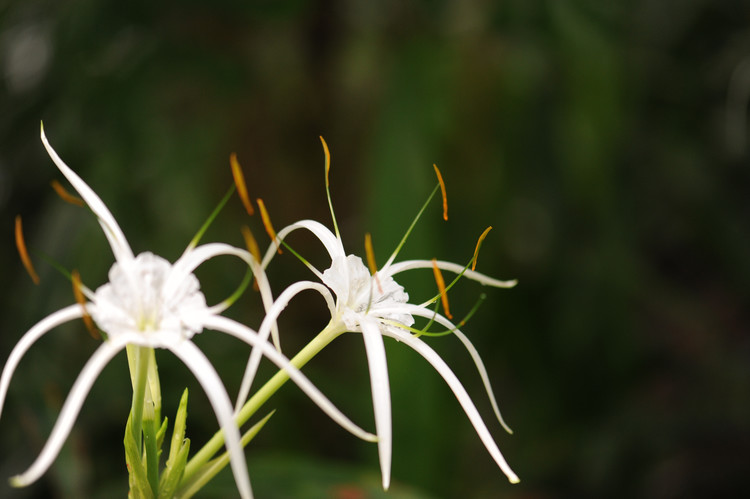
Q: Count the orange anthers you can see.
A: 11